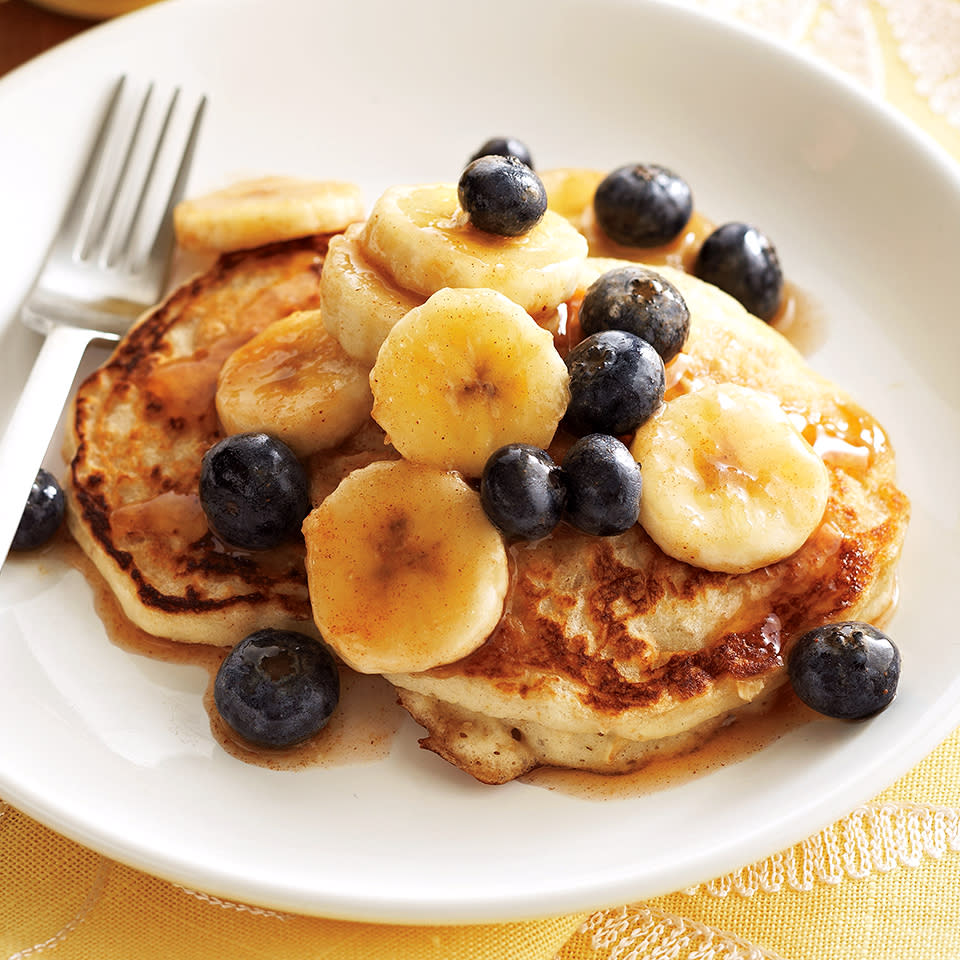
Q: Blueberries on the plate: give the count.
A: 12